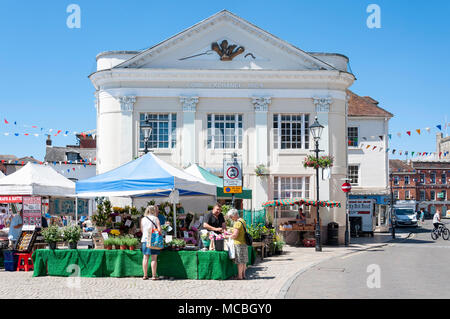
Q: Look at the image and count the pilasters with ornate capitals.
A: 4